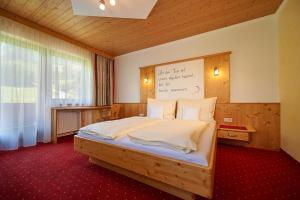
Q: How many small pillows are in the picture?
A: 2